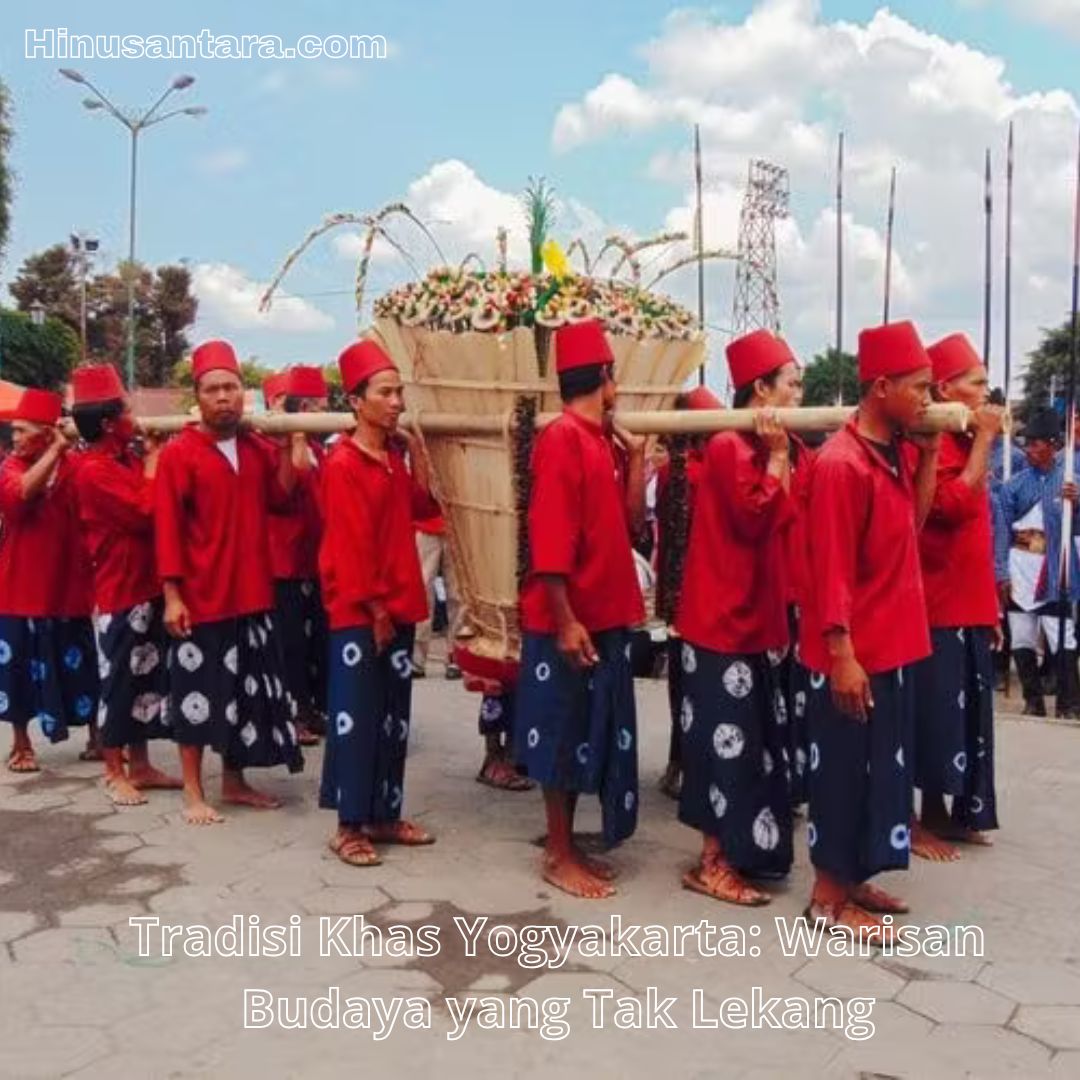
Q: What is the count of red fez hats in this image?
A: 11